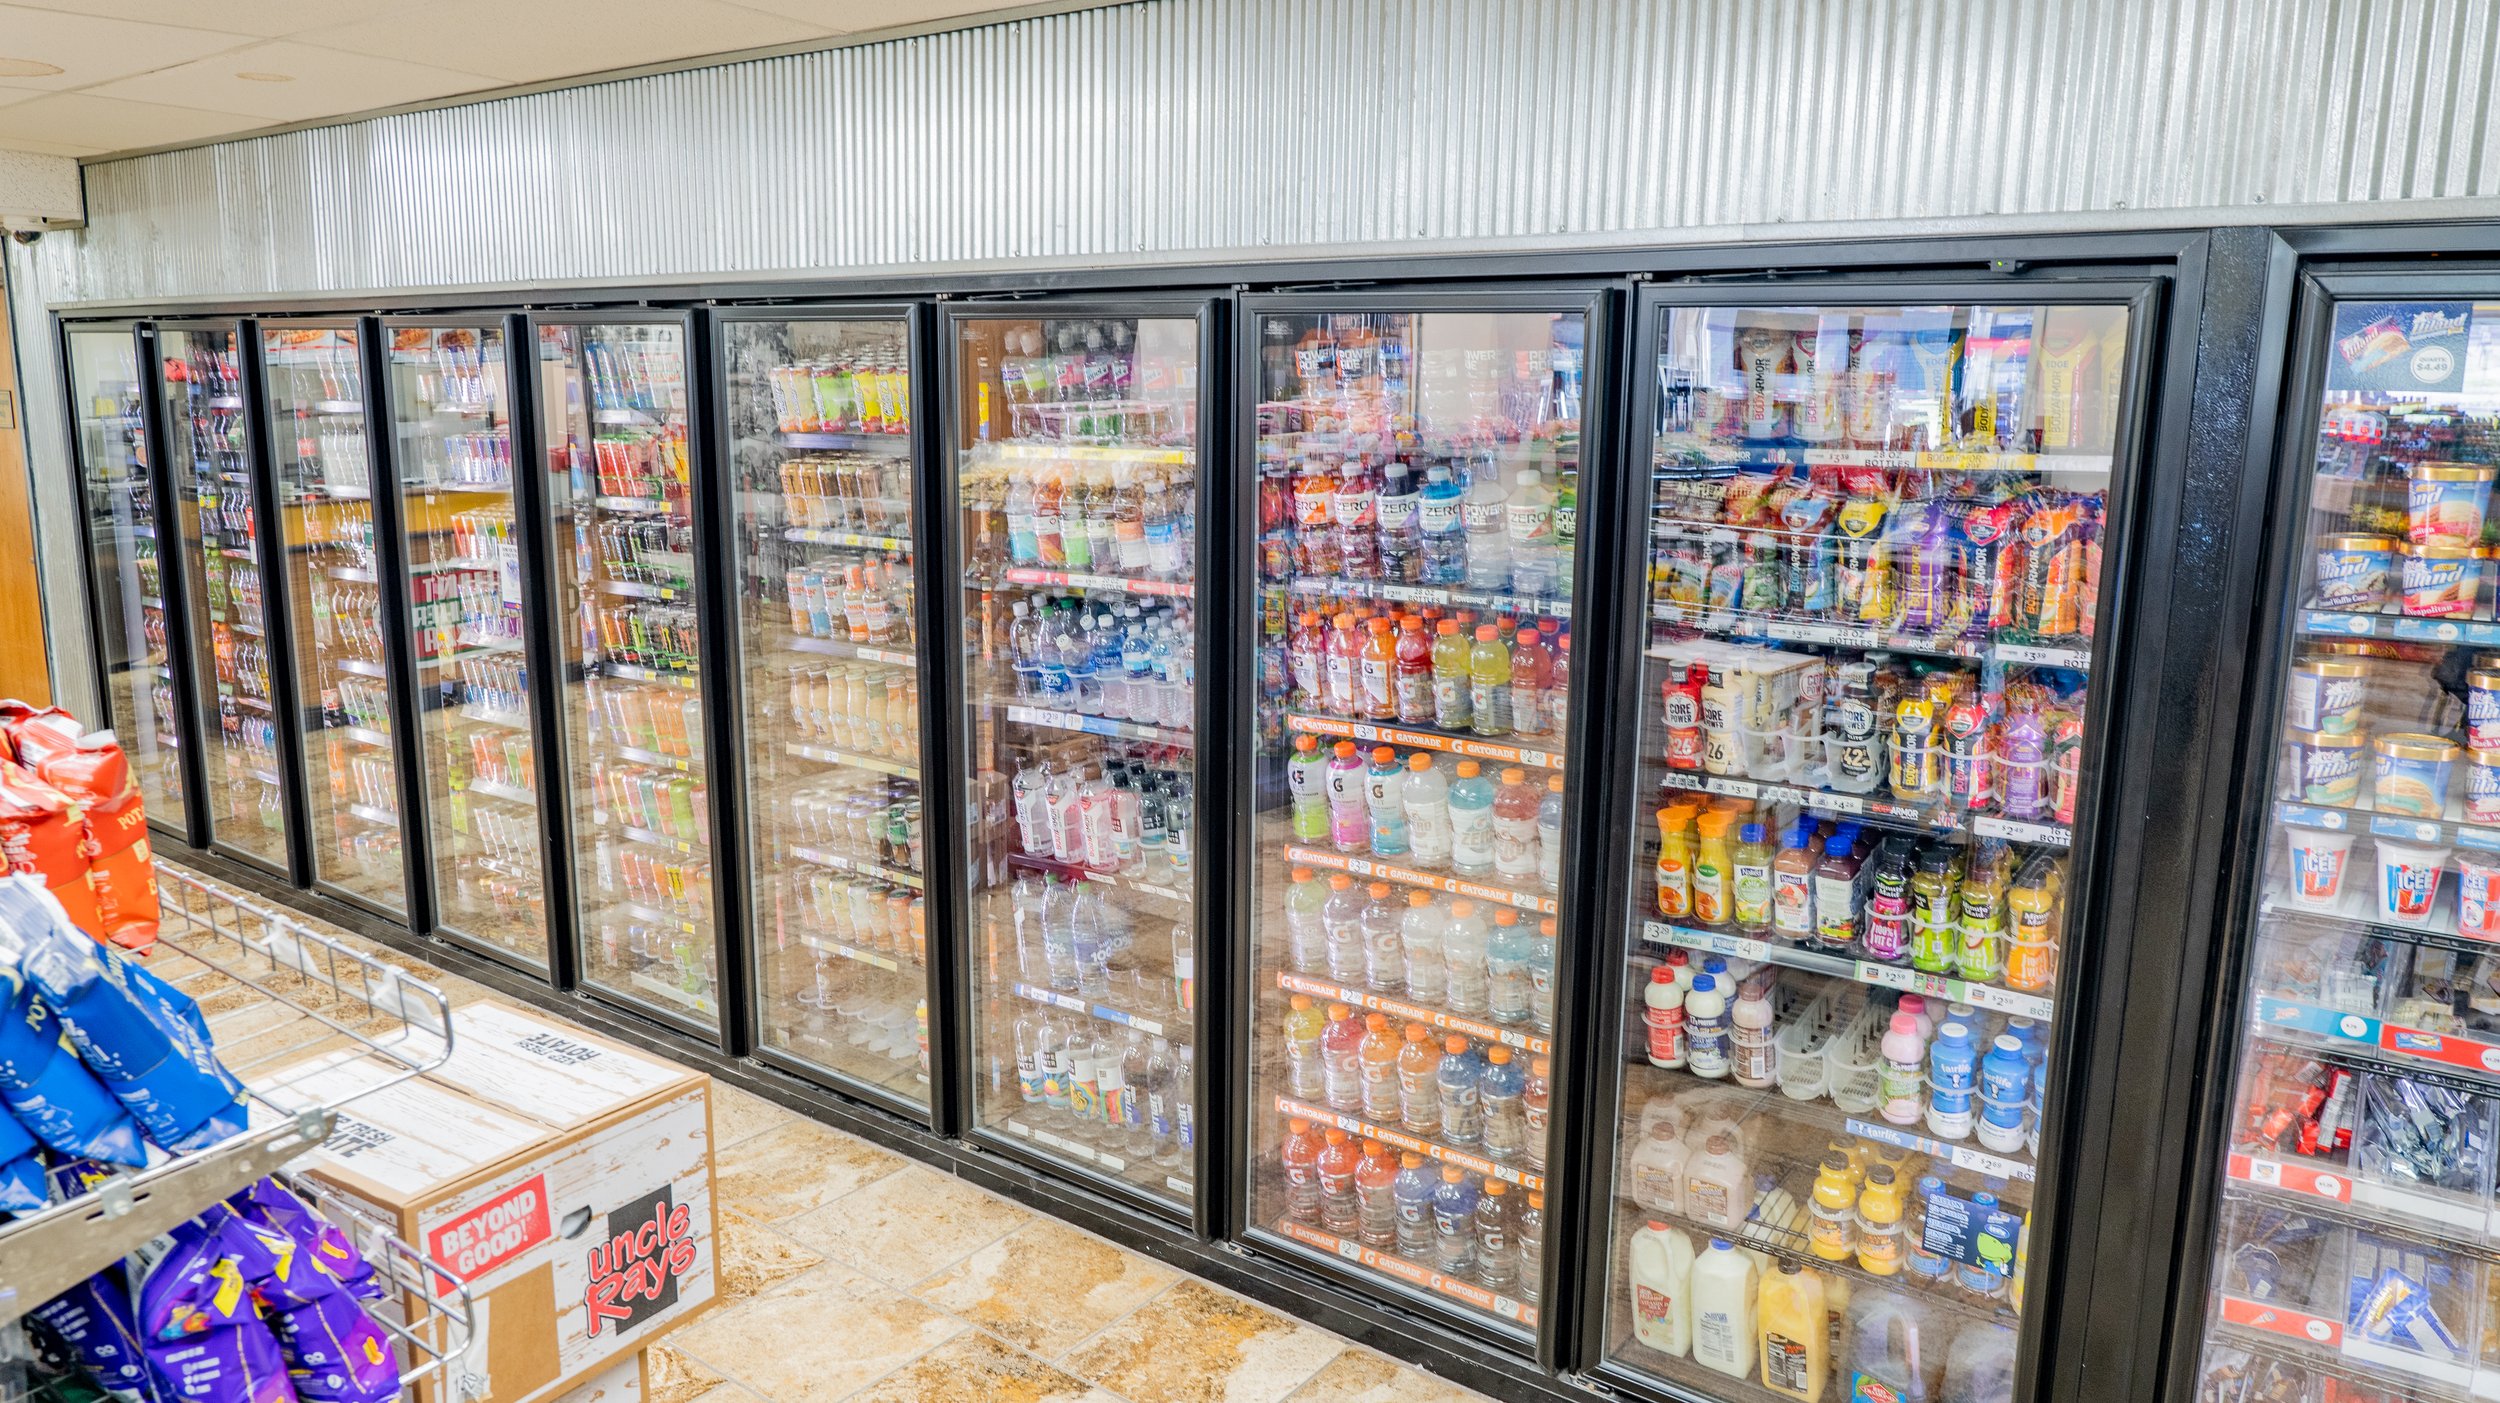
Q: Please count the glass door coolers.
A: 10